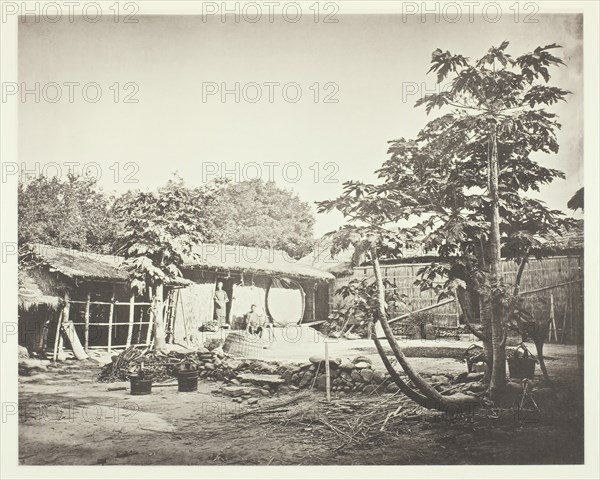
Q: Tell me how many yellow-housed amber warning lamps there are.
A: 0